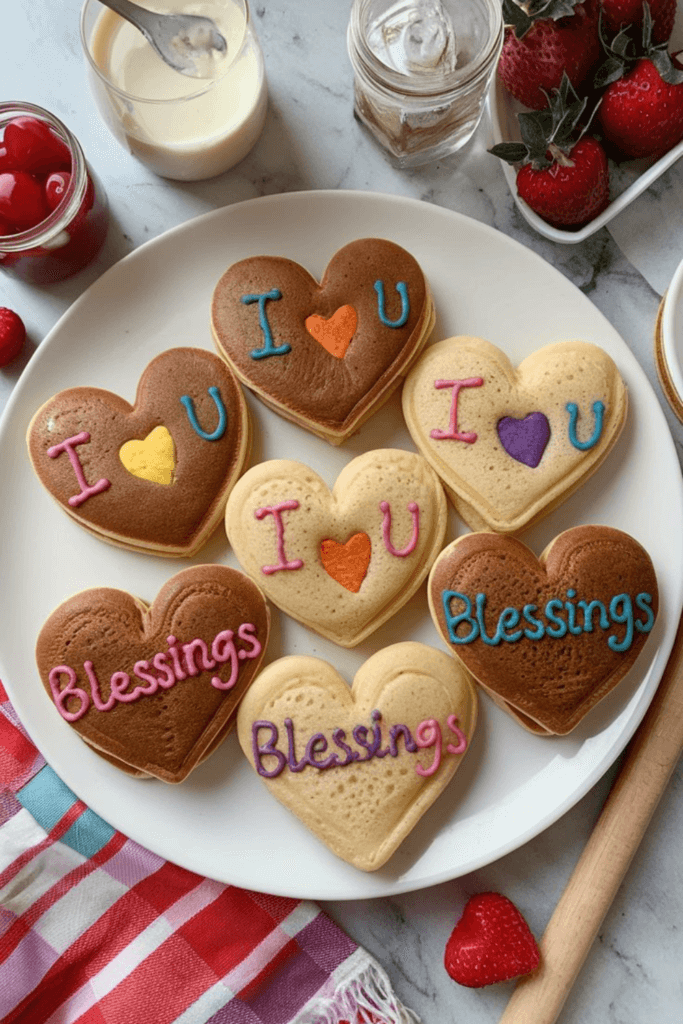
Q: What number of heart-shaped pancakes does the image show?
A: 7